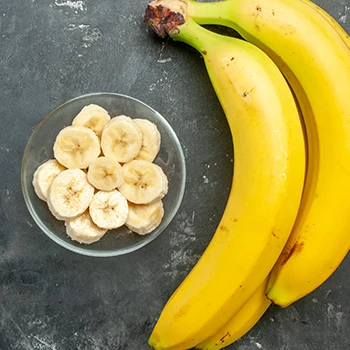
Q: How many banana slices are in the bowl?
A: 11